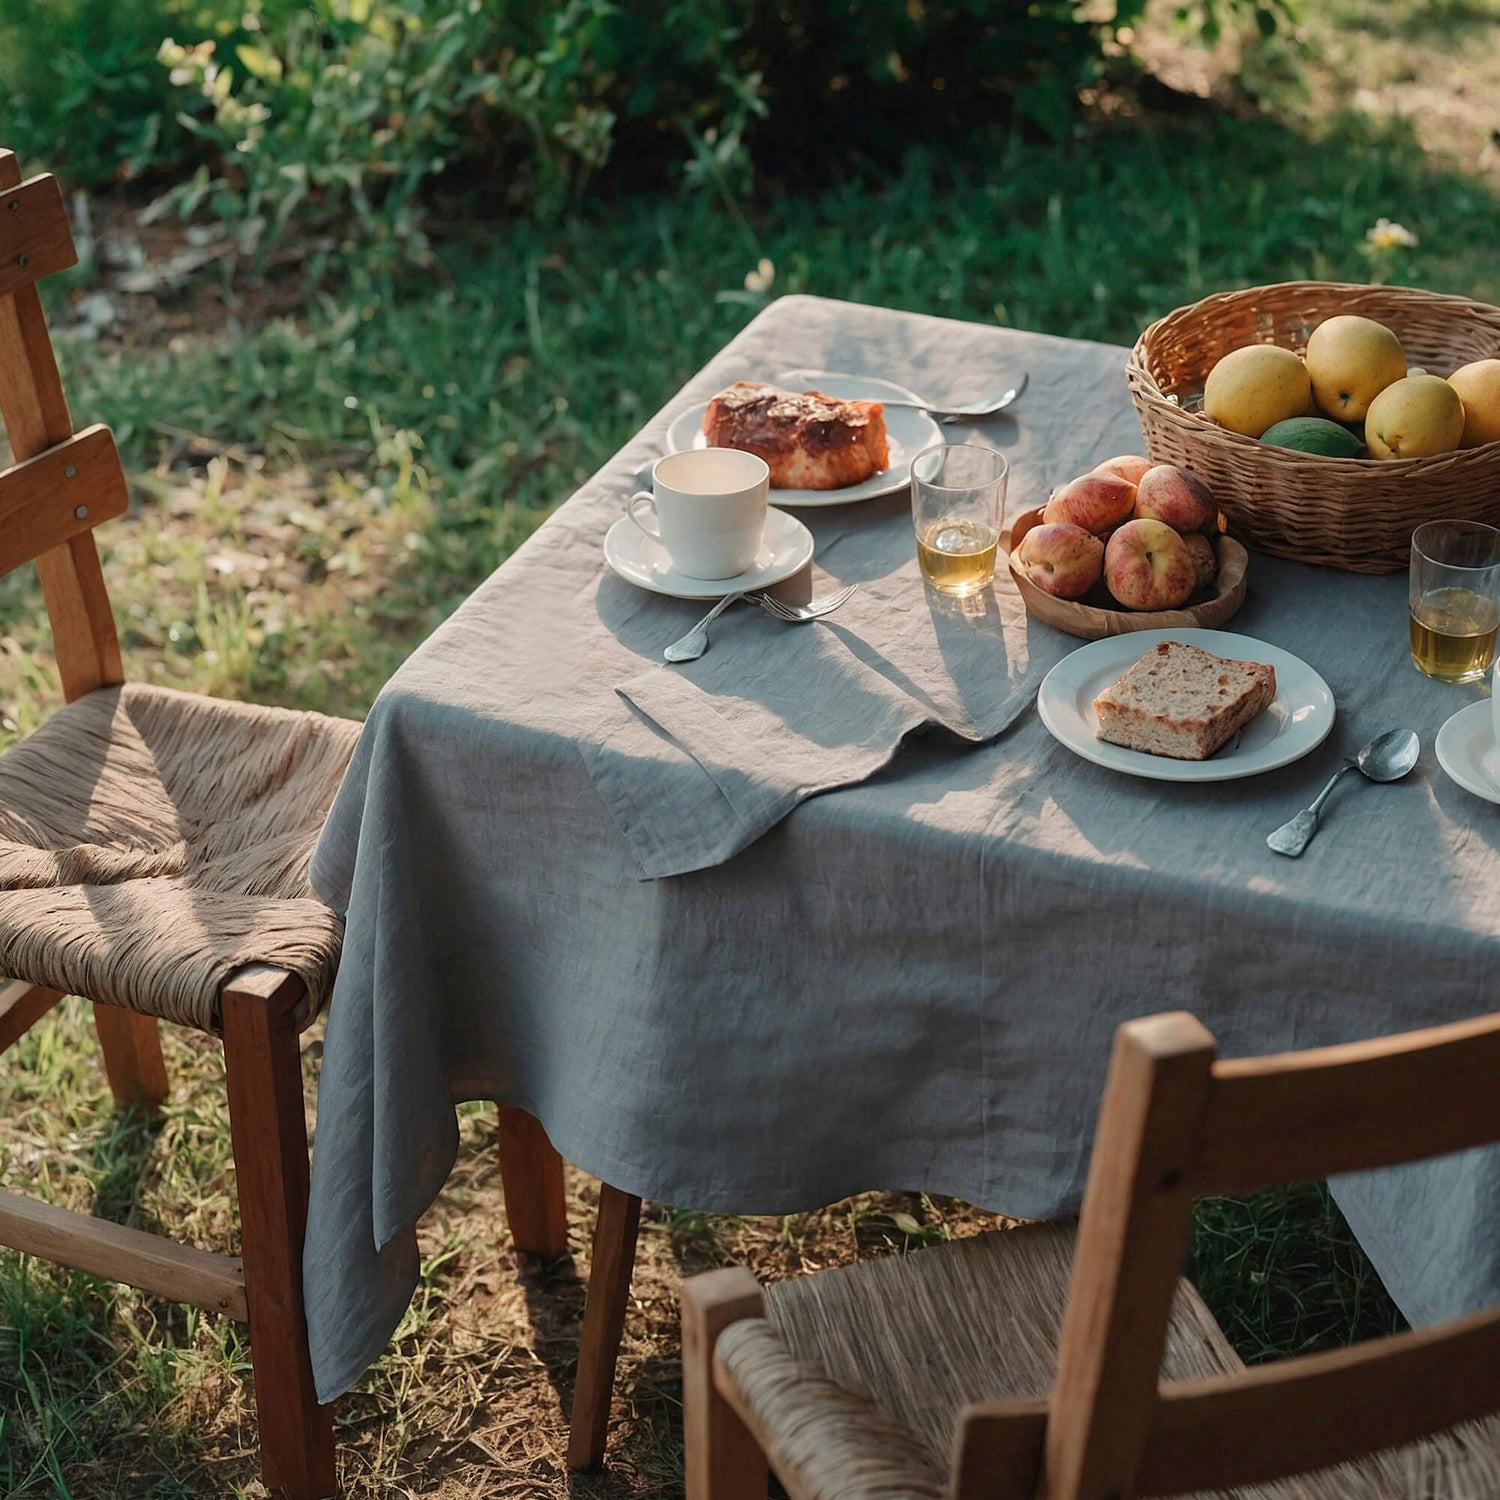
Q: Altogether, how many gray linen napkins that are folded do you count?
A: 1